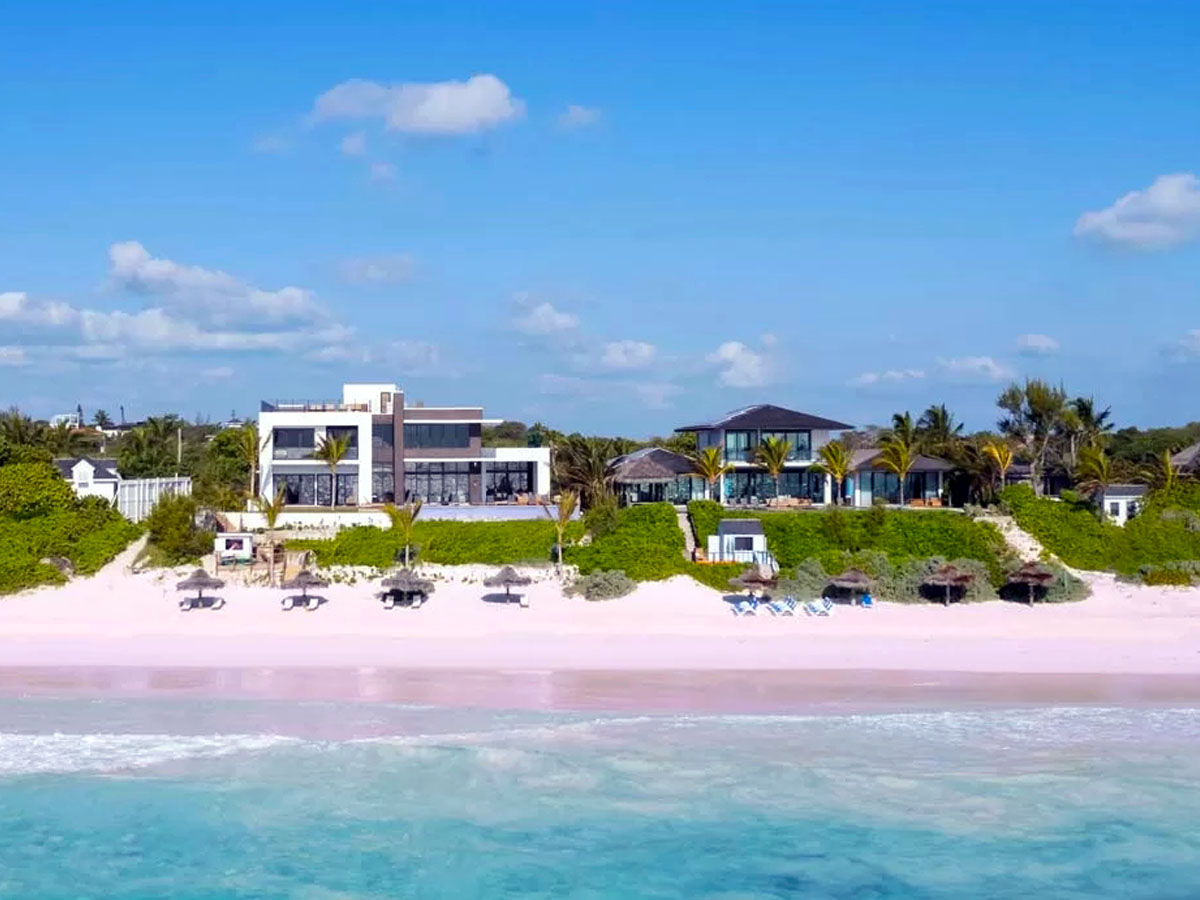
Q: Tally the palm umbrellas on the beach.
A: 8